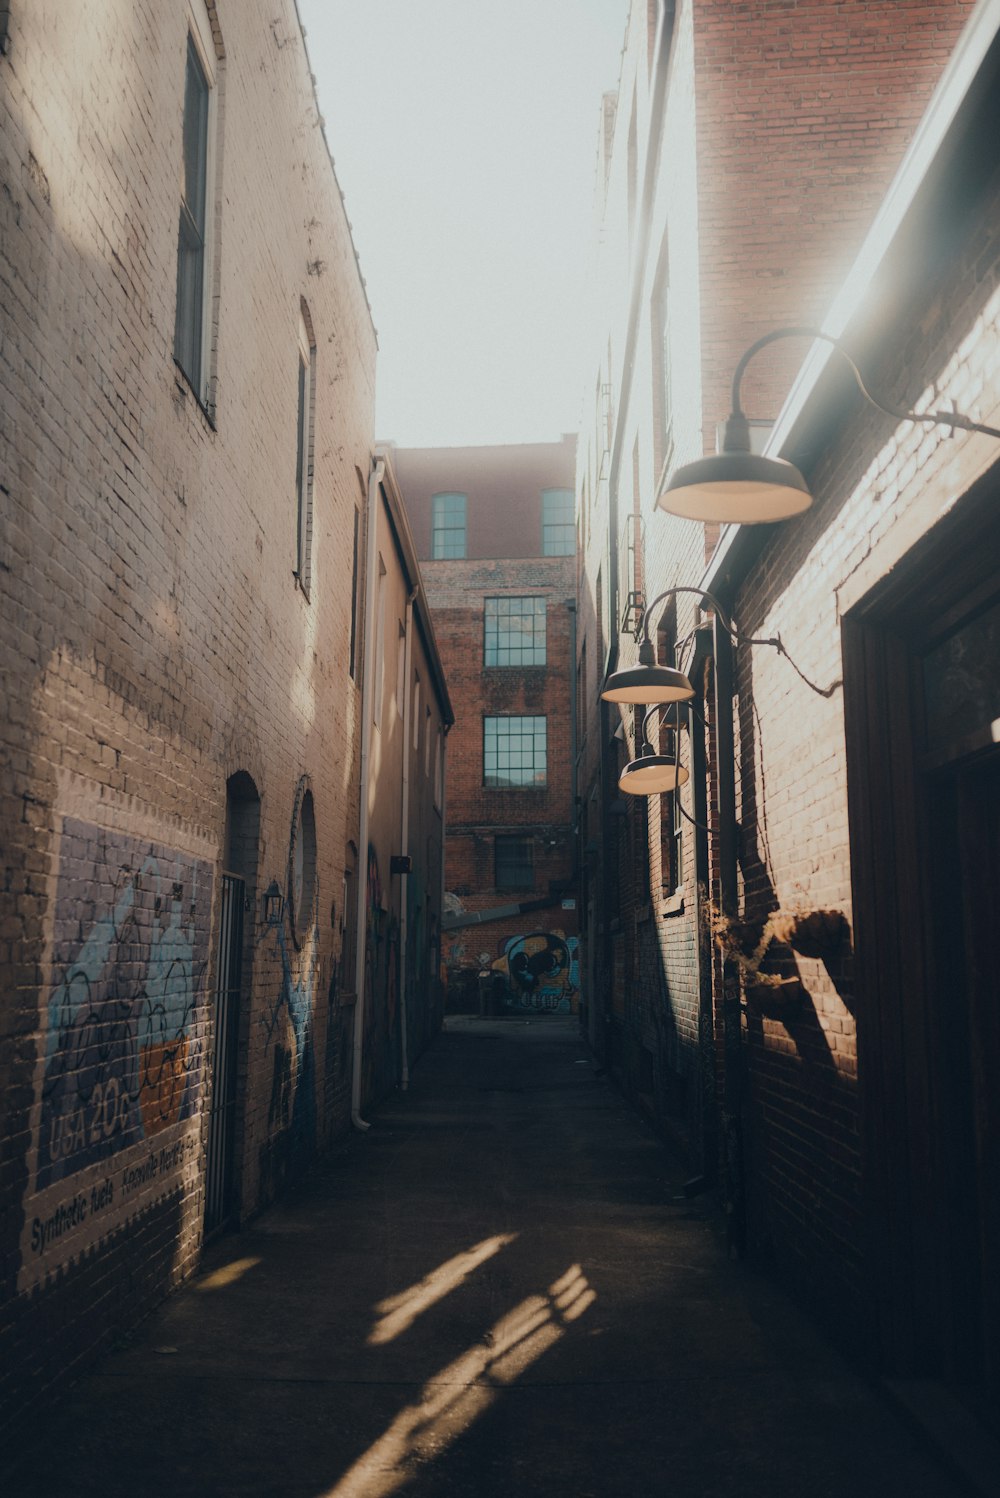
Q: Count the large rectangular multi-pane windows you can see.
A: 2